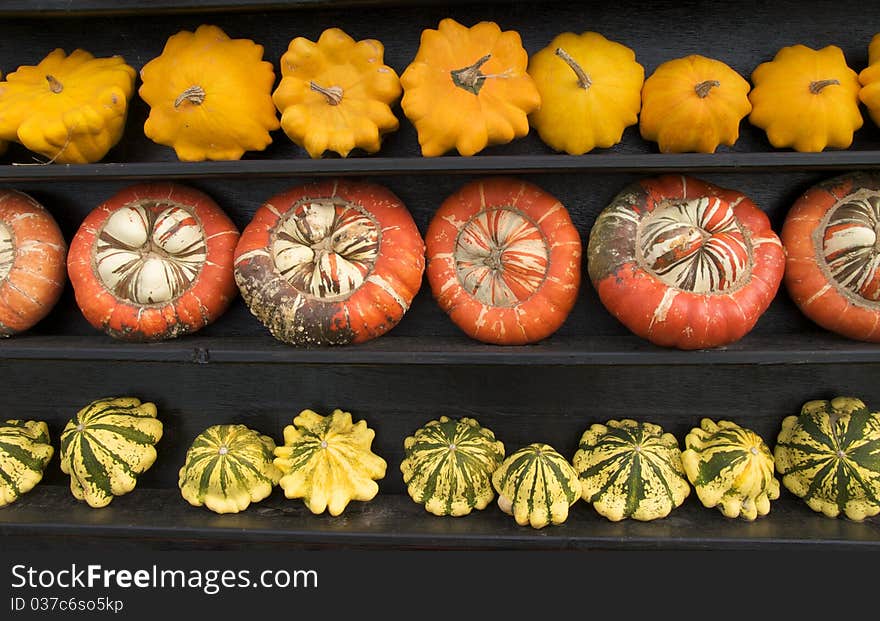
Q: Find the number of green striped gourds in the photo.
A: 9